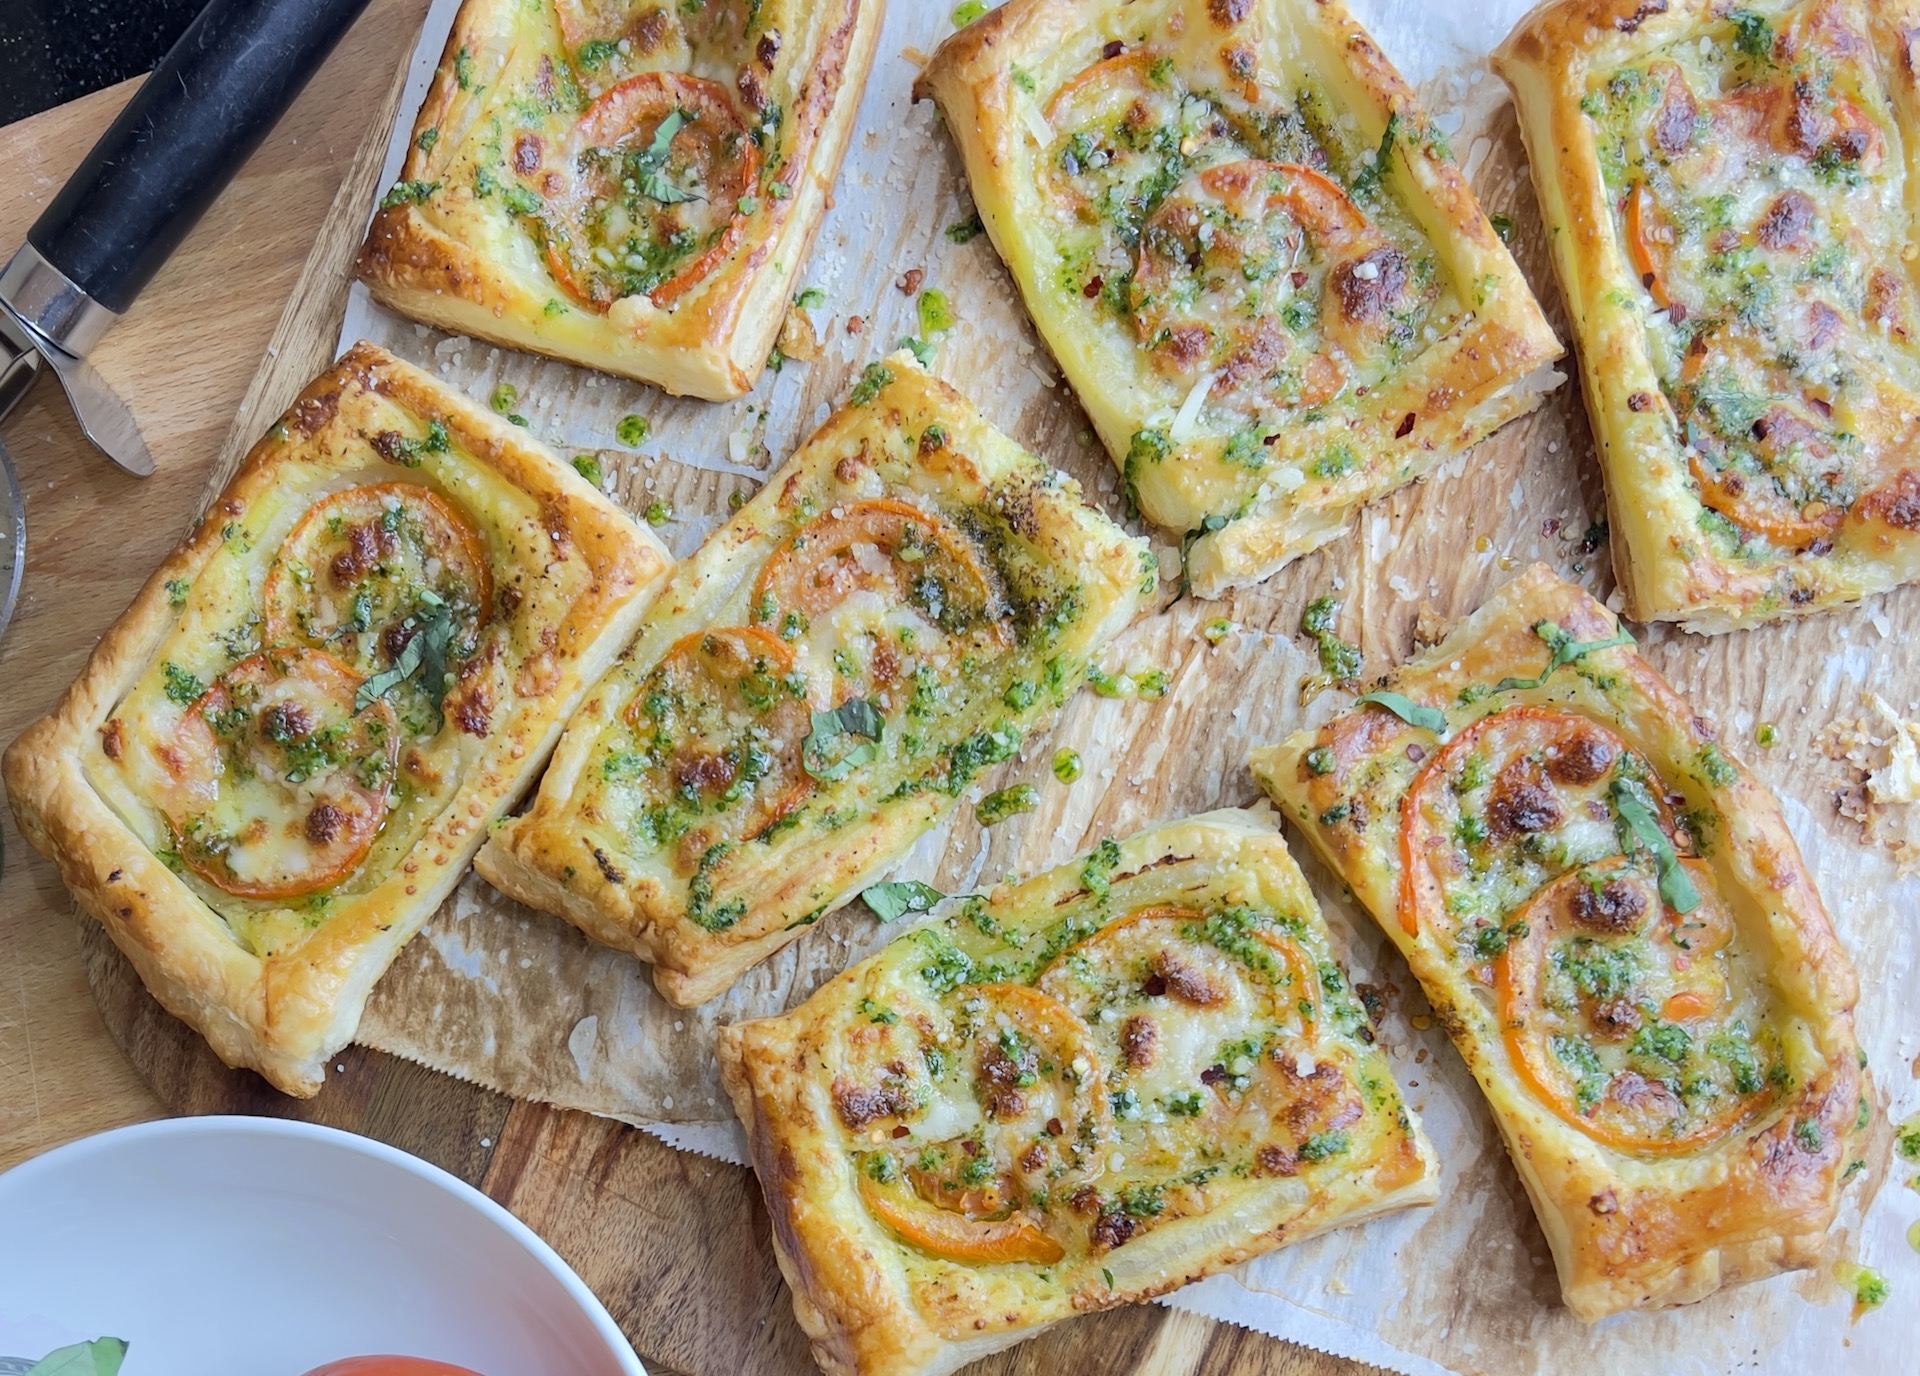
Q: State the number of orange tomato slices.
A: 14